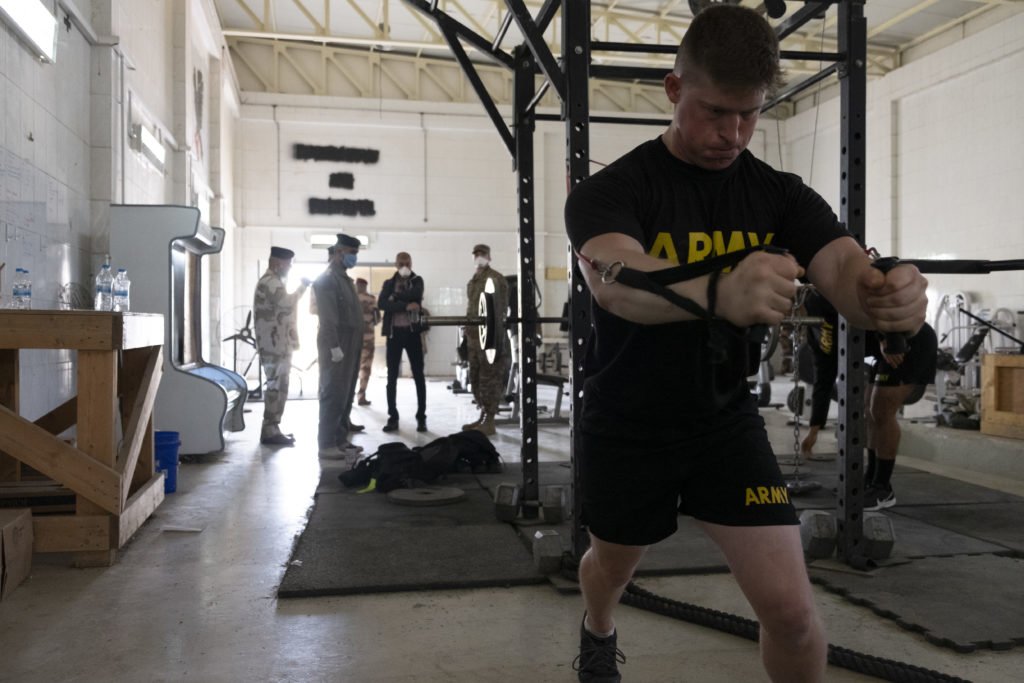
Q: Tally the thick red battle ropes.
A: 0